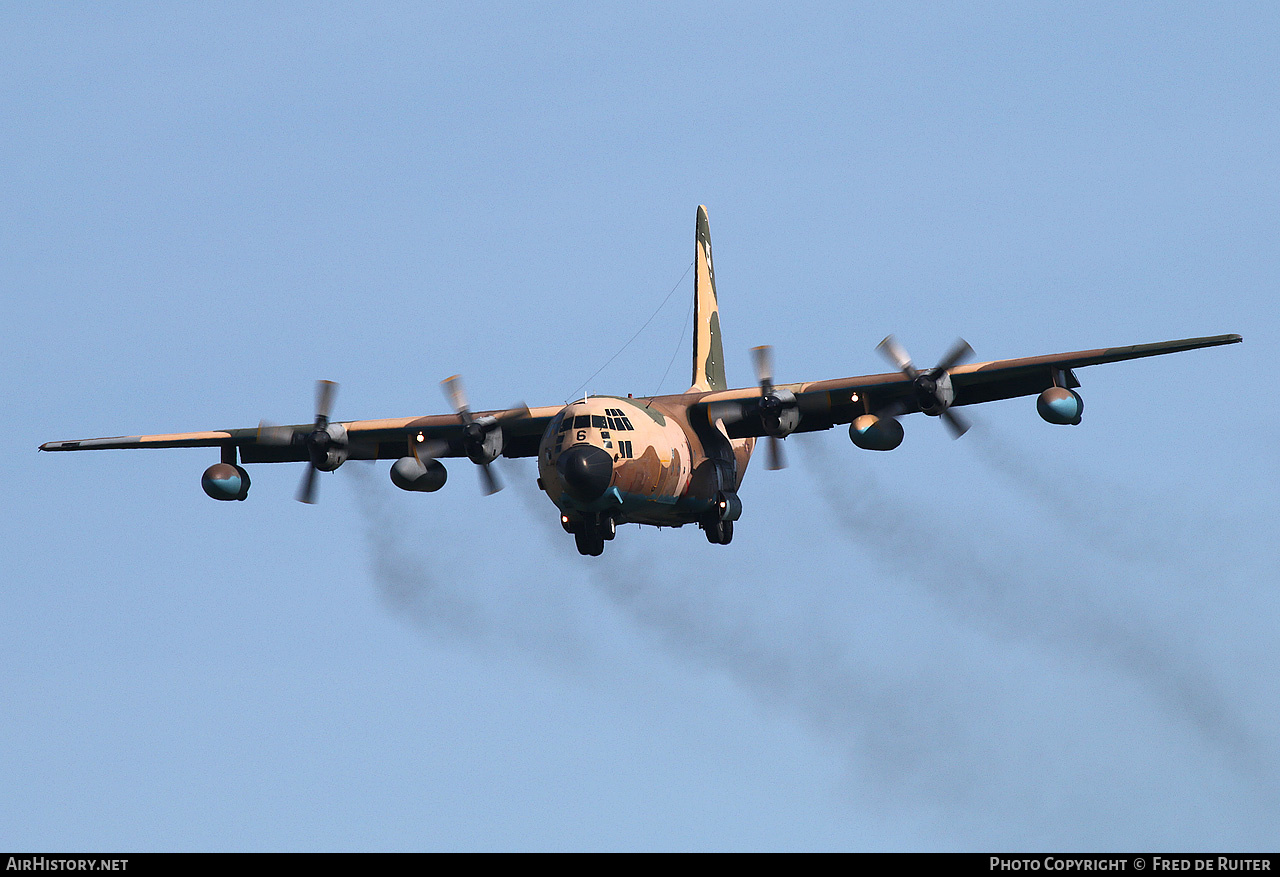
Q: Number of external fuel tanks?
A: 4